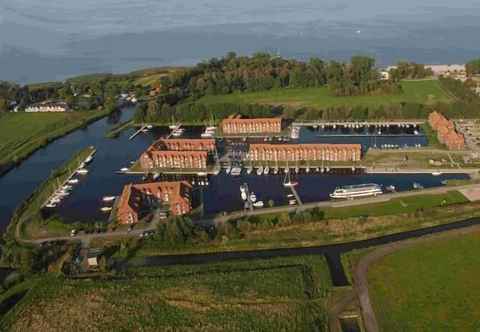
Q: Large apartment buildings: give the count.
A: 5